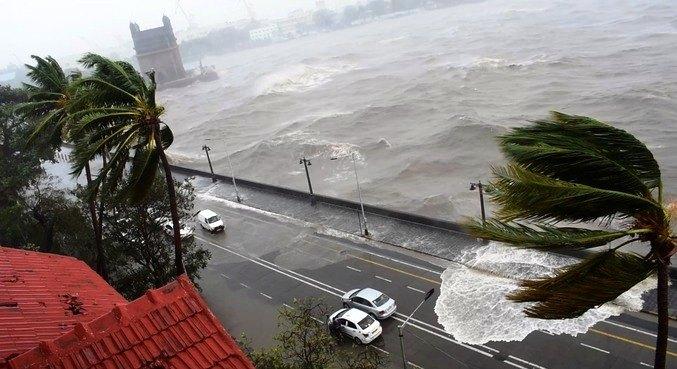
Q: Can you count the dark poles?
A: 3